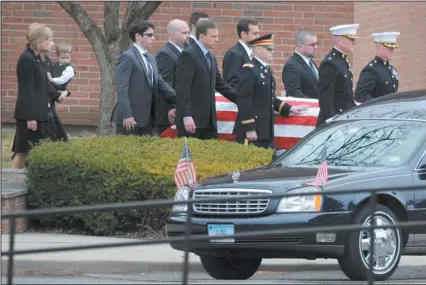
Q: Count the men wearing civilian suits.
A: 6